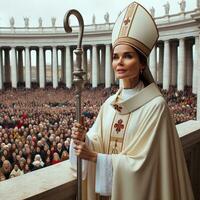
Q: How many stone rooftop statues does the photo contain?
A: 9